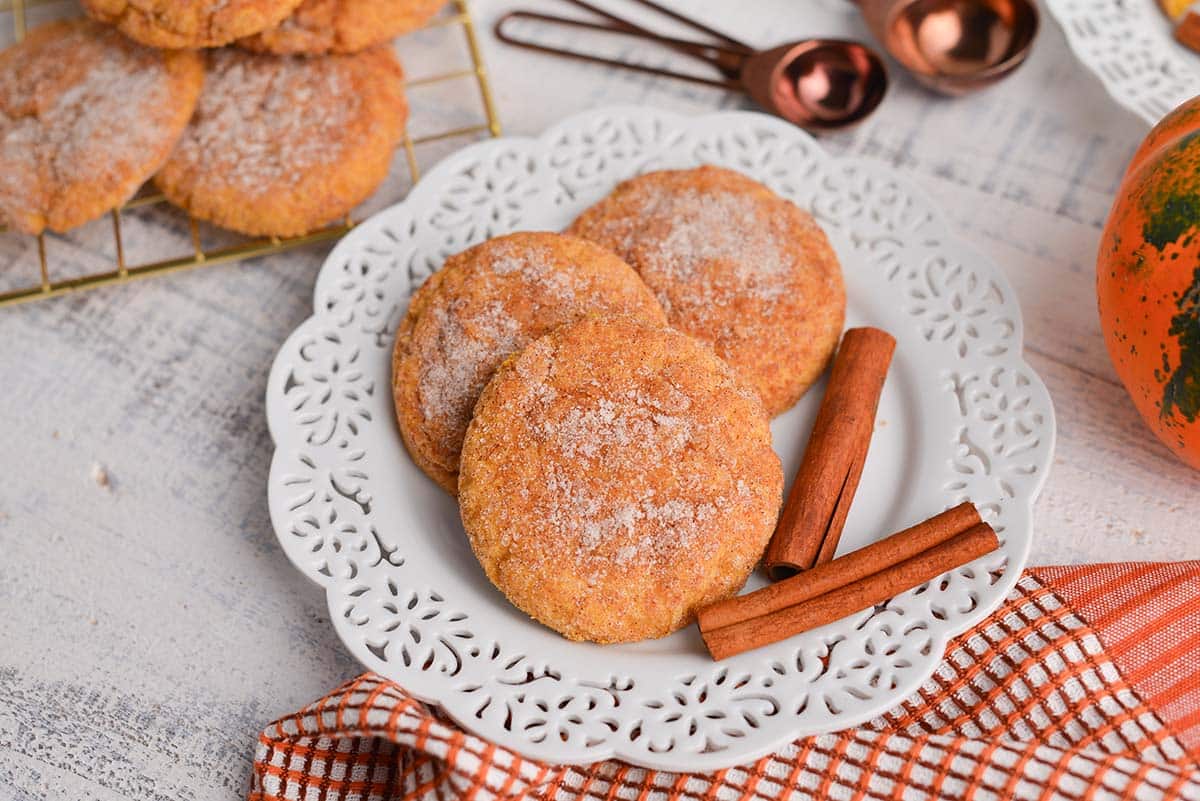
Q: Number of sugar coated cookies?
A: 7